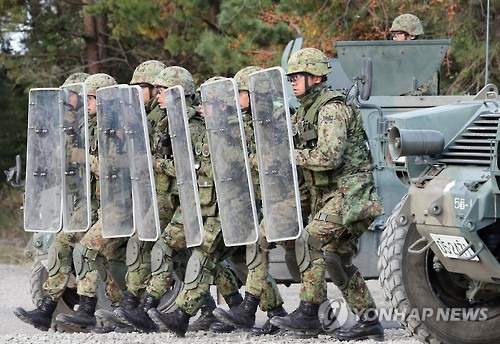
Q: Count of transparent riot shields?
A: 7